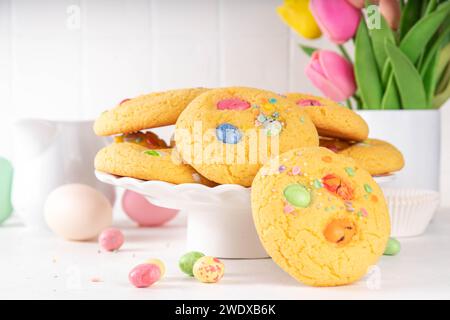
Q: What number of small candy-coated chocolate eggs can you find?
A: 6